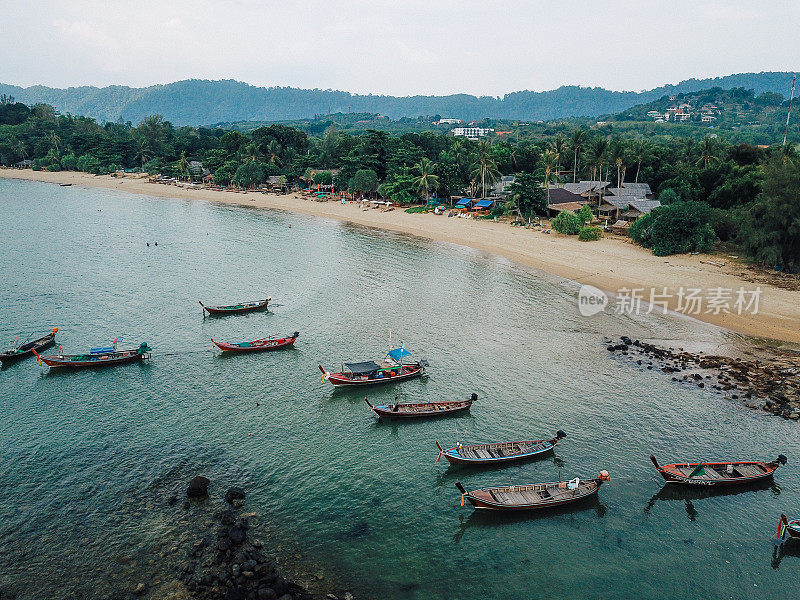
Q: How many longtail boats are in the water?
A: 10